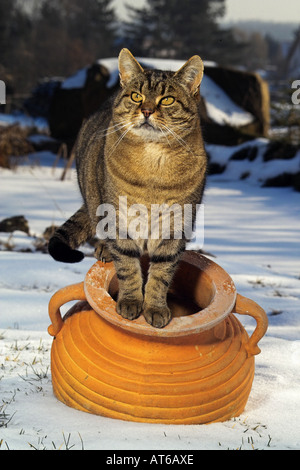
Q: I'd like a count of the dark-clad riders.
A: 0